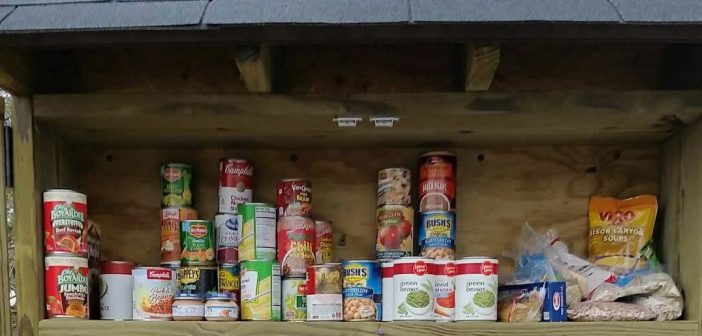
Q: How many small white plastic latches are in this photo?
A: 2